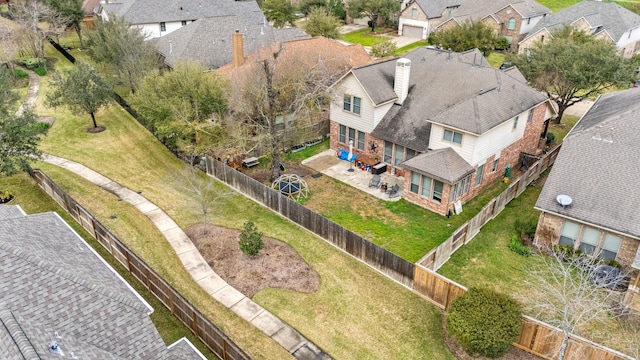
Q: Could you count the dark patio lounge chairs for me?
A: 2